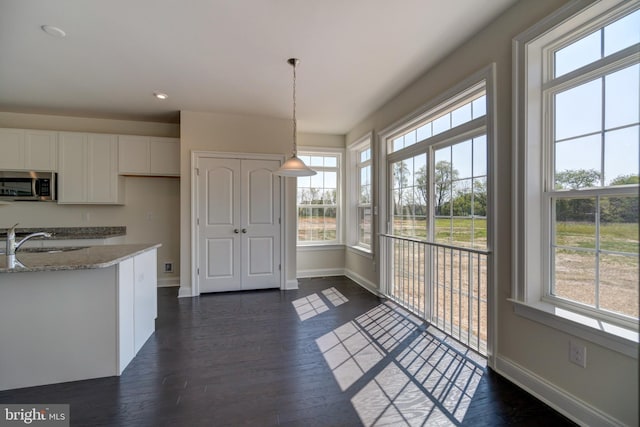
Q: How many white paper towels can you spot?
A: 0